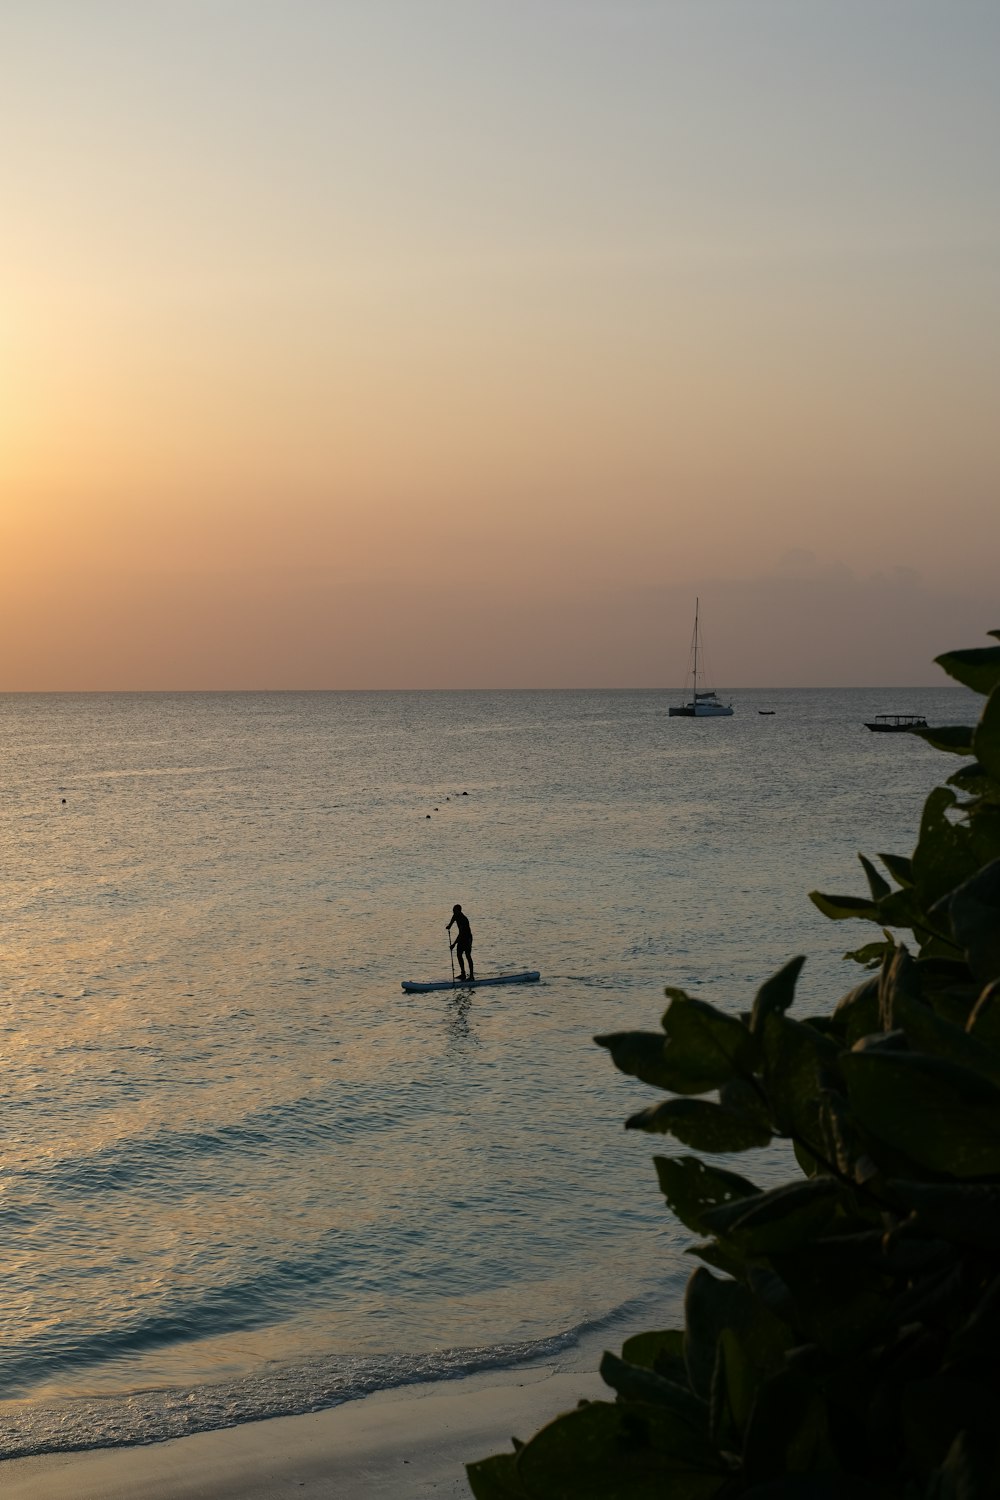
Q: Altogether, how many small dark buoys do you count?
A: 5